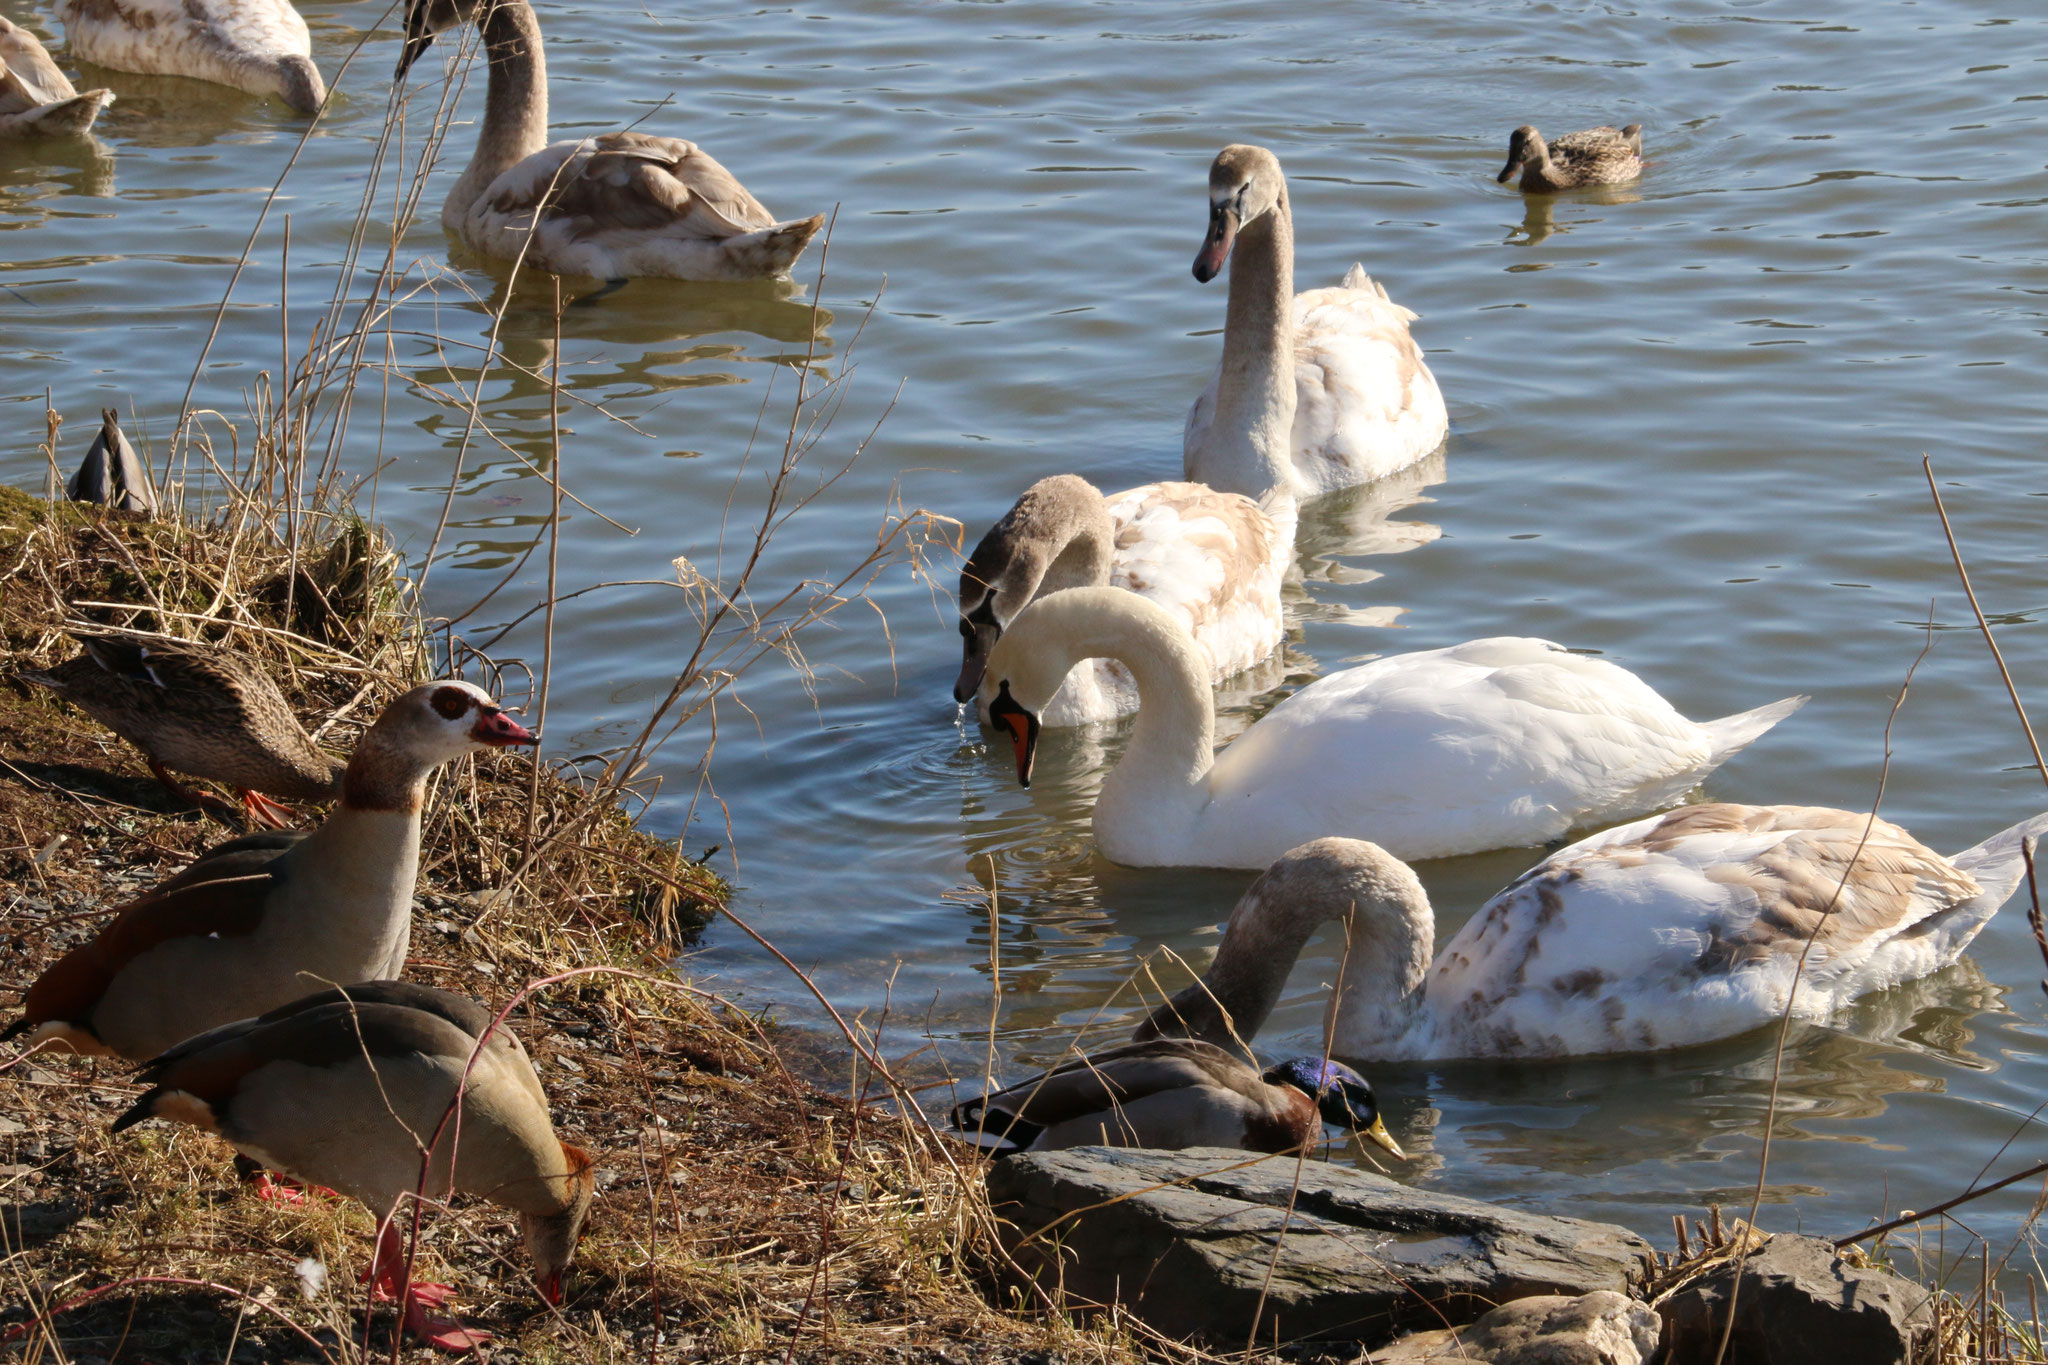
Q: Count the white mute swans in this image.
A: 1